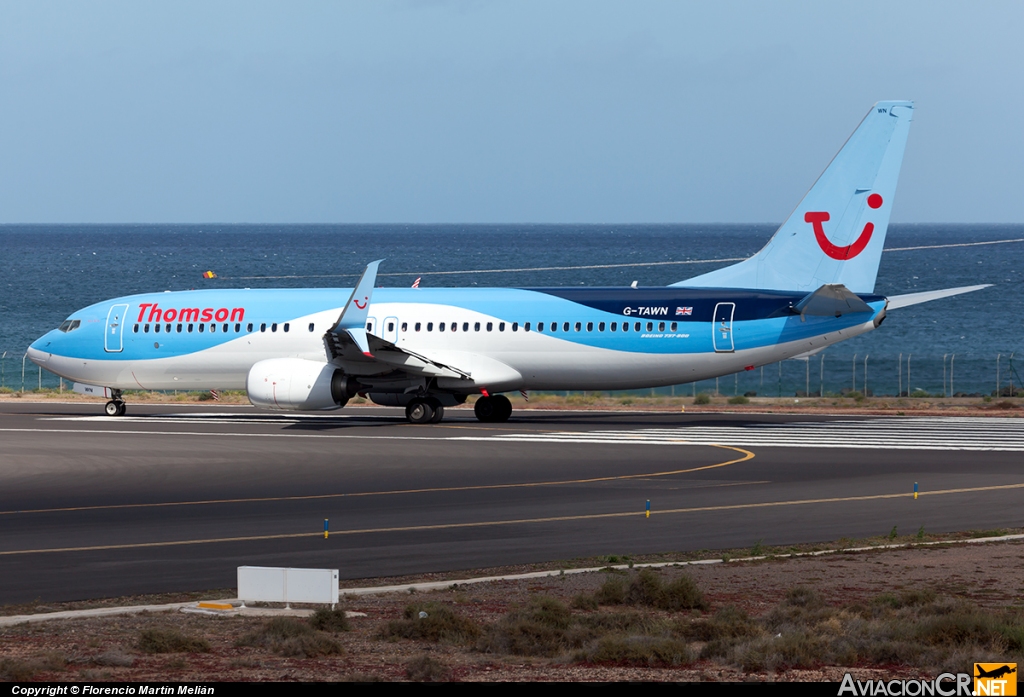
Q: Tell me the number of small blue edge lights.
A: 3